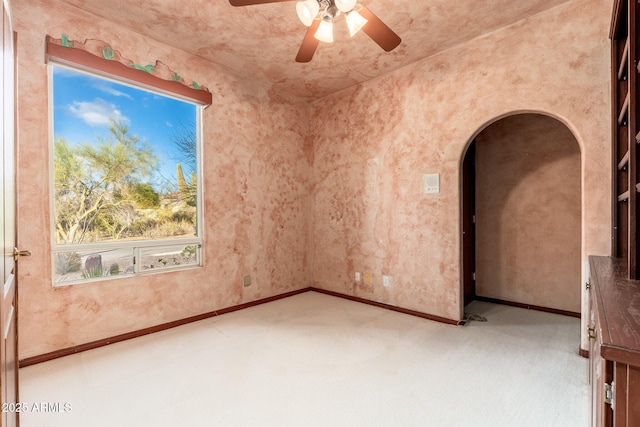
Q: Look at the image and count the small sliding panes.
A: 2